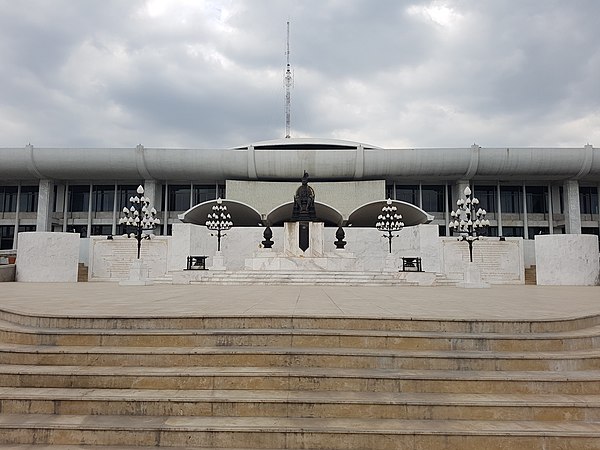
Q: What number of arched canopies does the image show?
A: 3